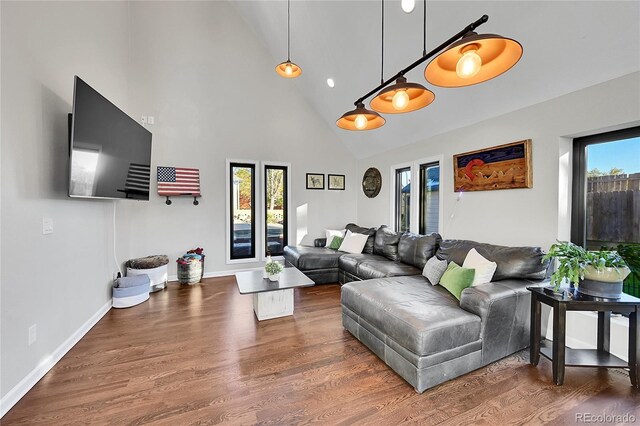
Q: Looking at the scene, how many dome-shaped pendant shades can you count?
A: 4